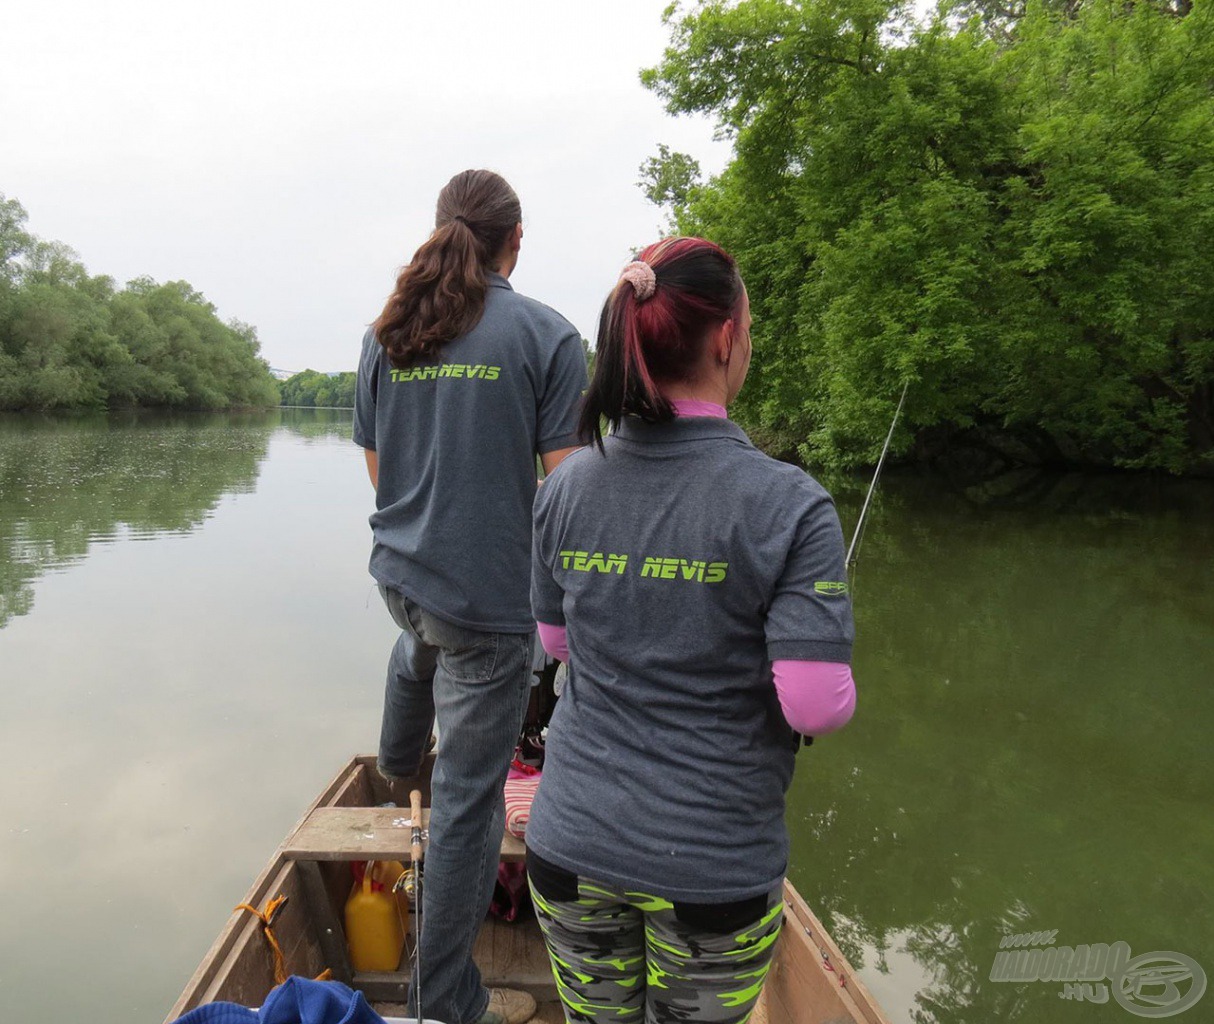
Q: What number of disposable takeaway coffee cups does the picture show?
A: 0